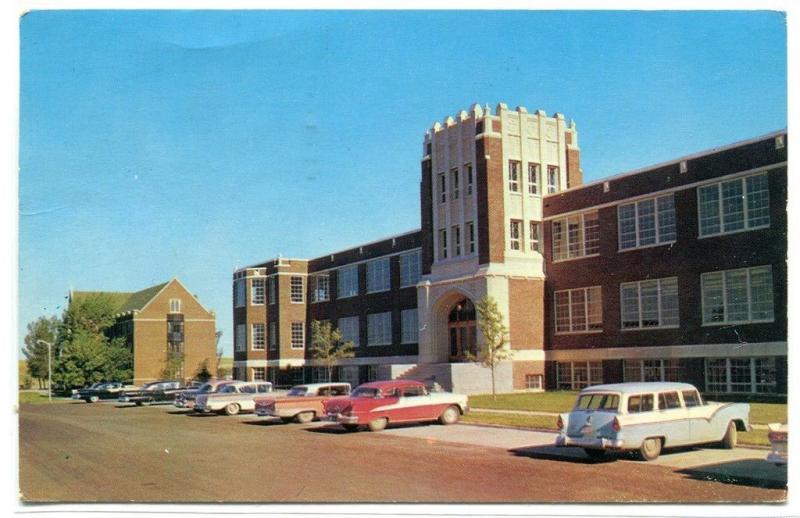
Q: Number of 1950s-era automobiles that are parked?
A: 8